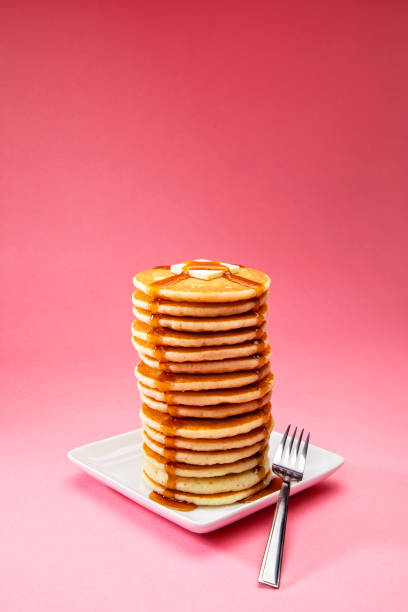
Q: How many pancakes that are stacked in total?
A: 15